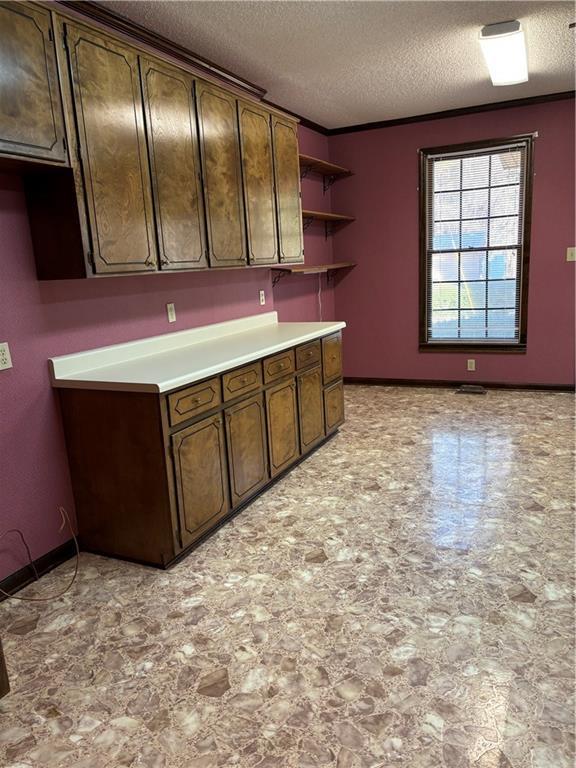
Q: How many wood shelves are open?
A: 3